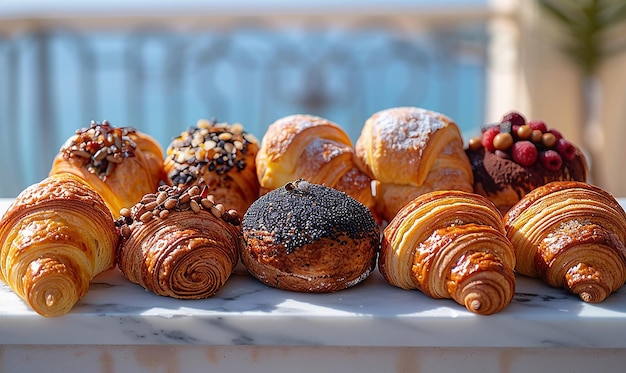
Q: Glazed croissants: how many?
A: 3